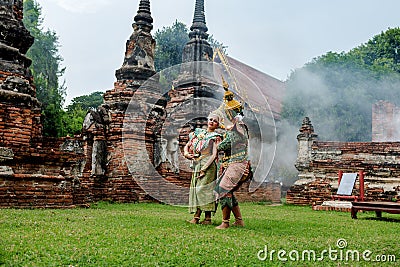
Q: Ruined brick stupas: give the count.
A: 3